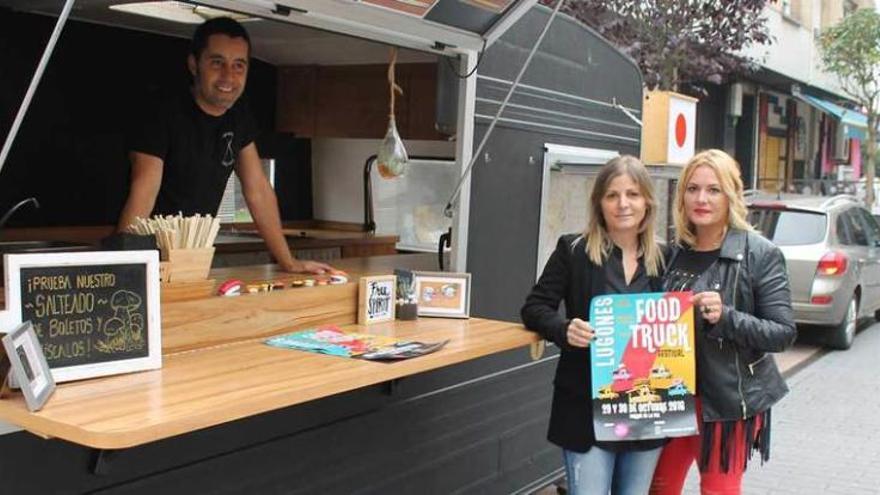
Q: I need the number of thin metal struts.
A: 2